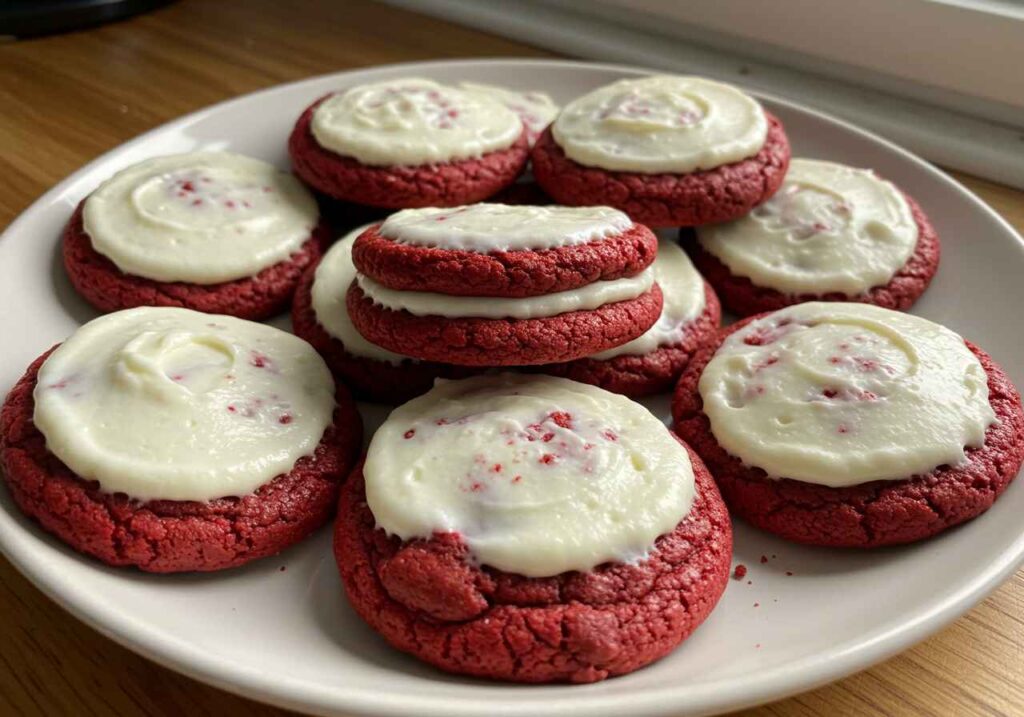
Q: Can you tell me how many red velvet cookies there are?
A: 12